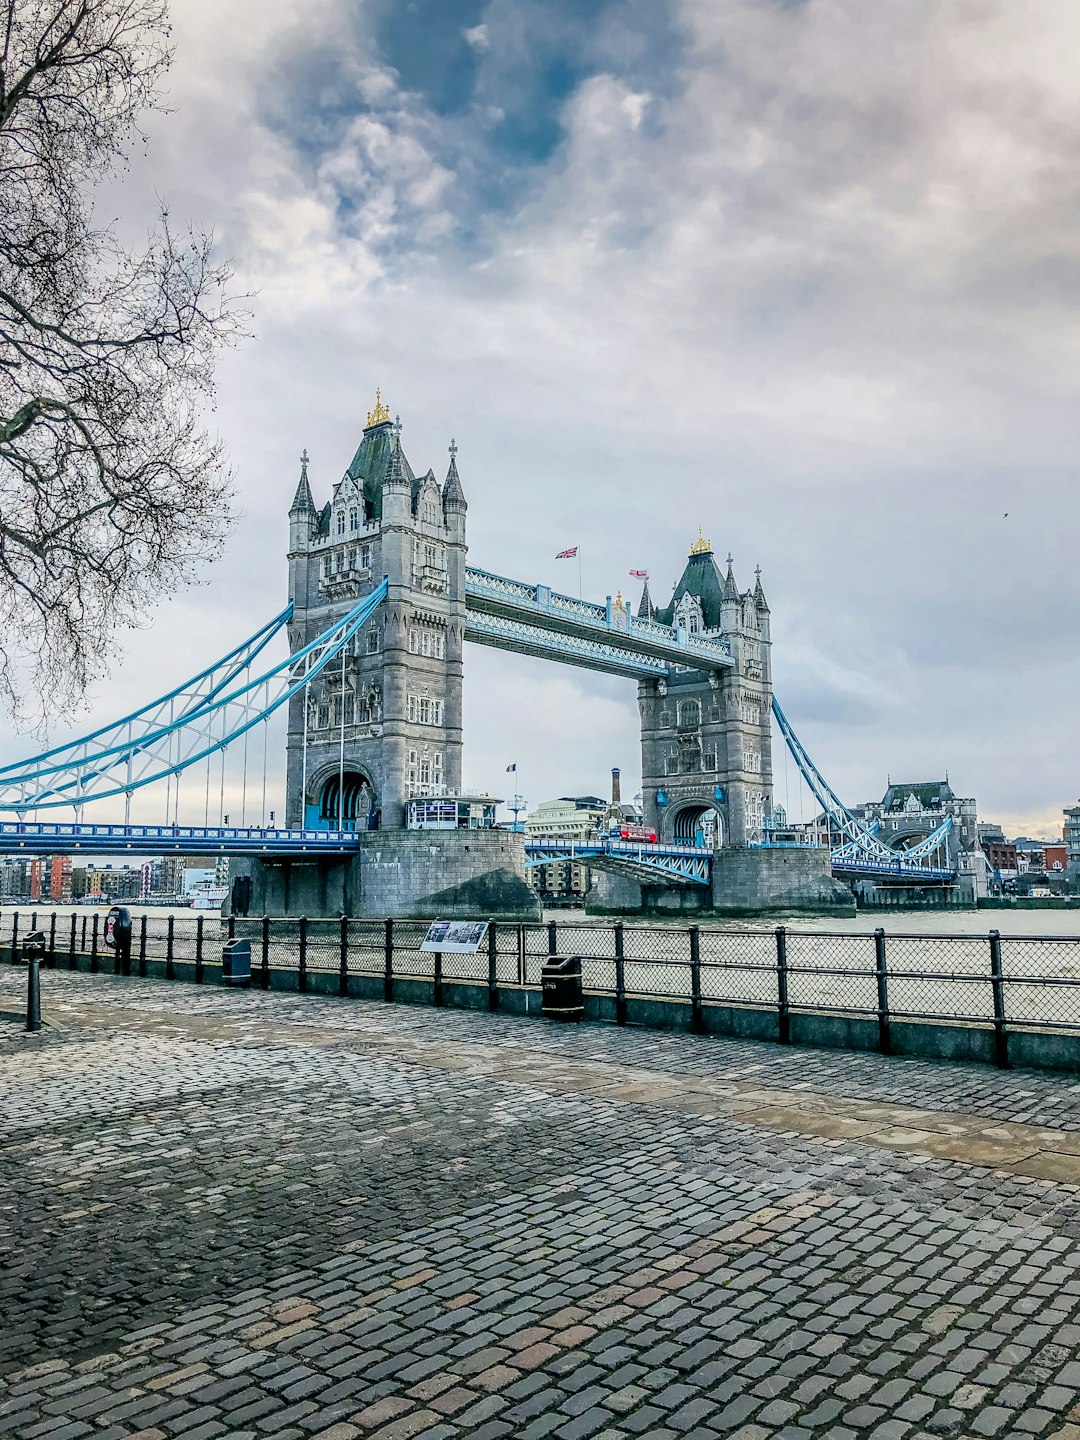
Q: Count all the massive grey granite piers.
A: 2